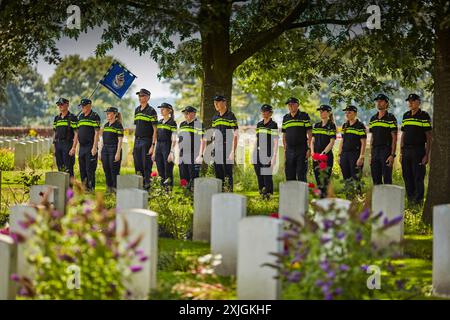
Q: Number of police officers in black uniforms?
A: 13